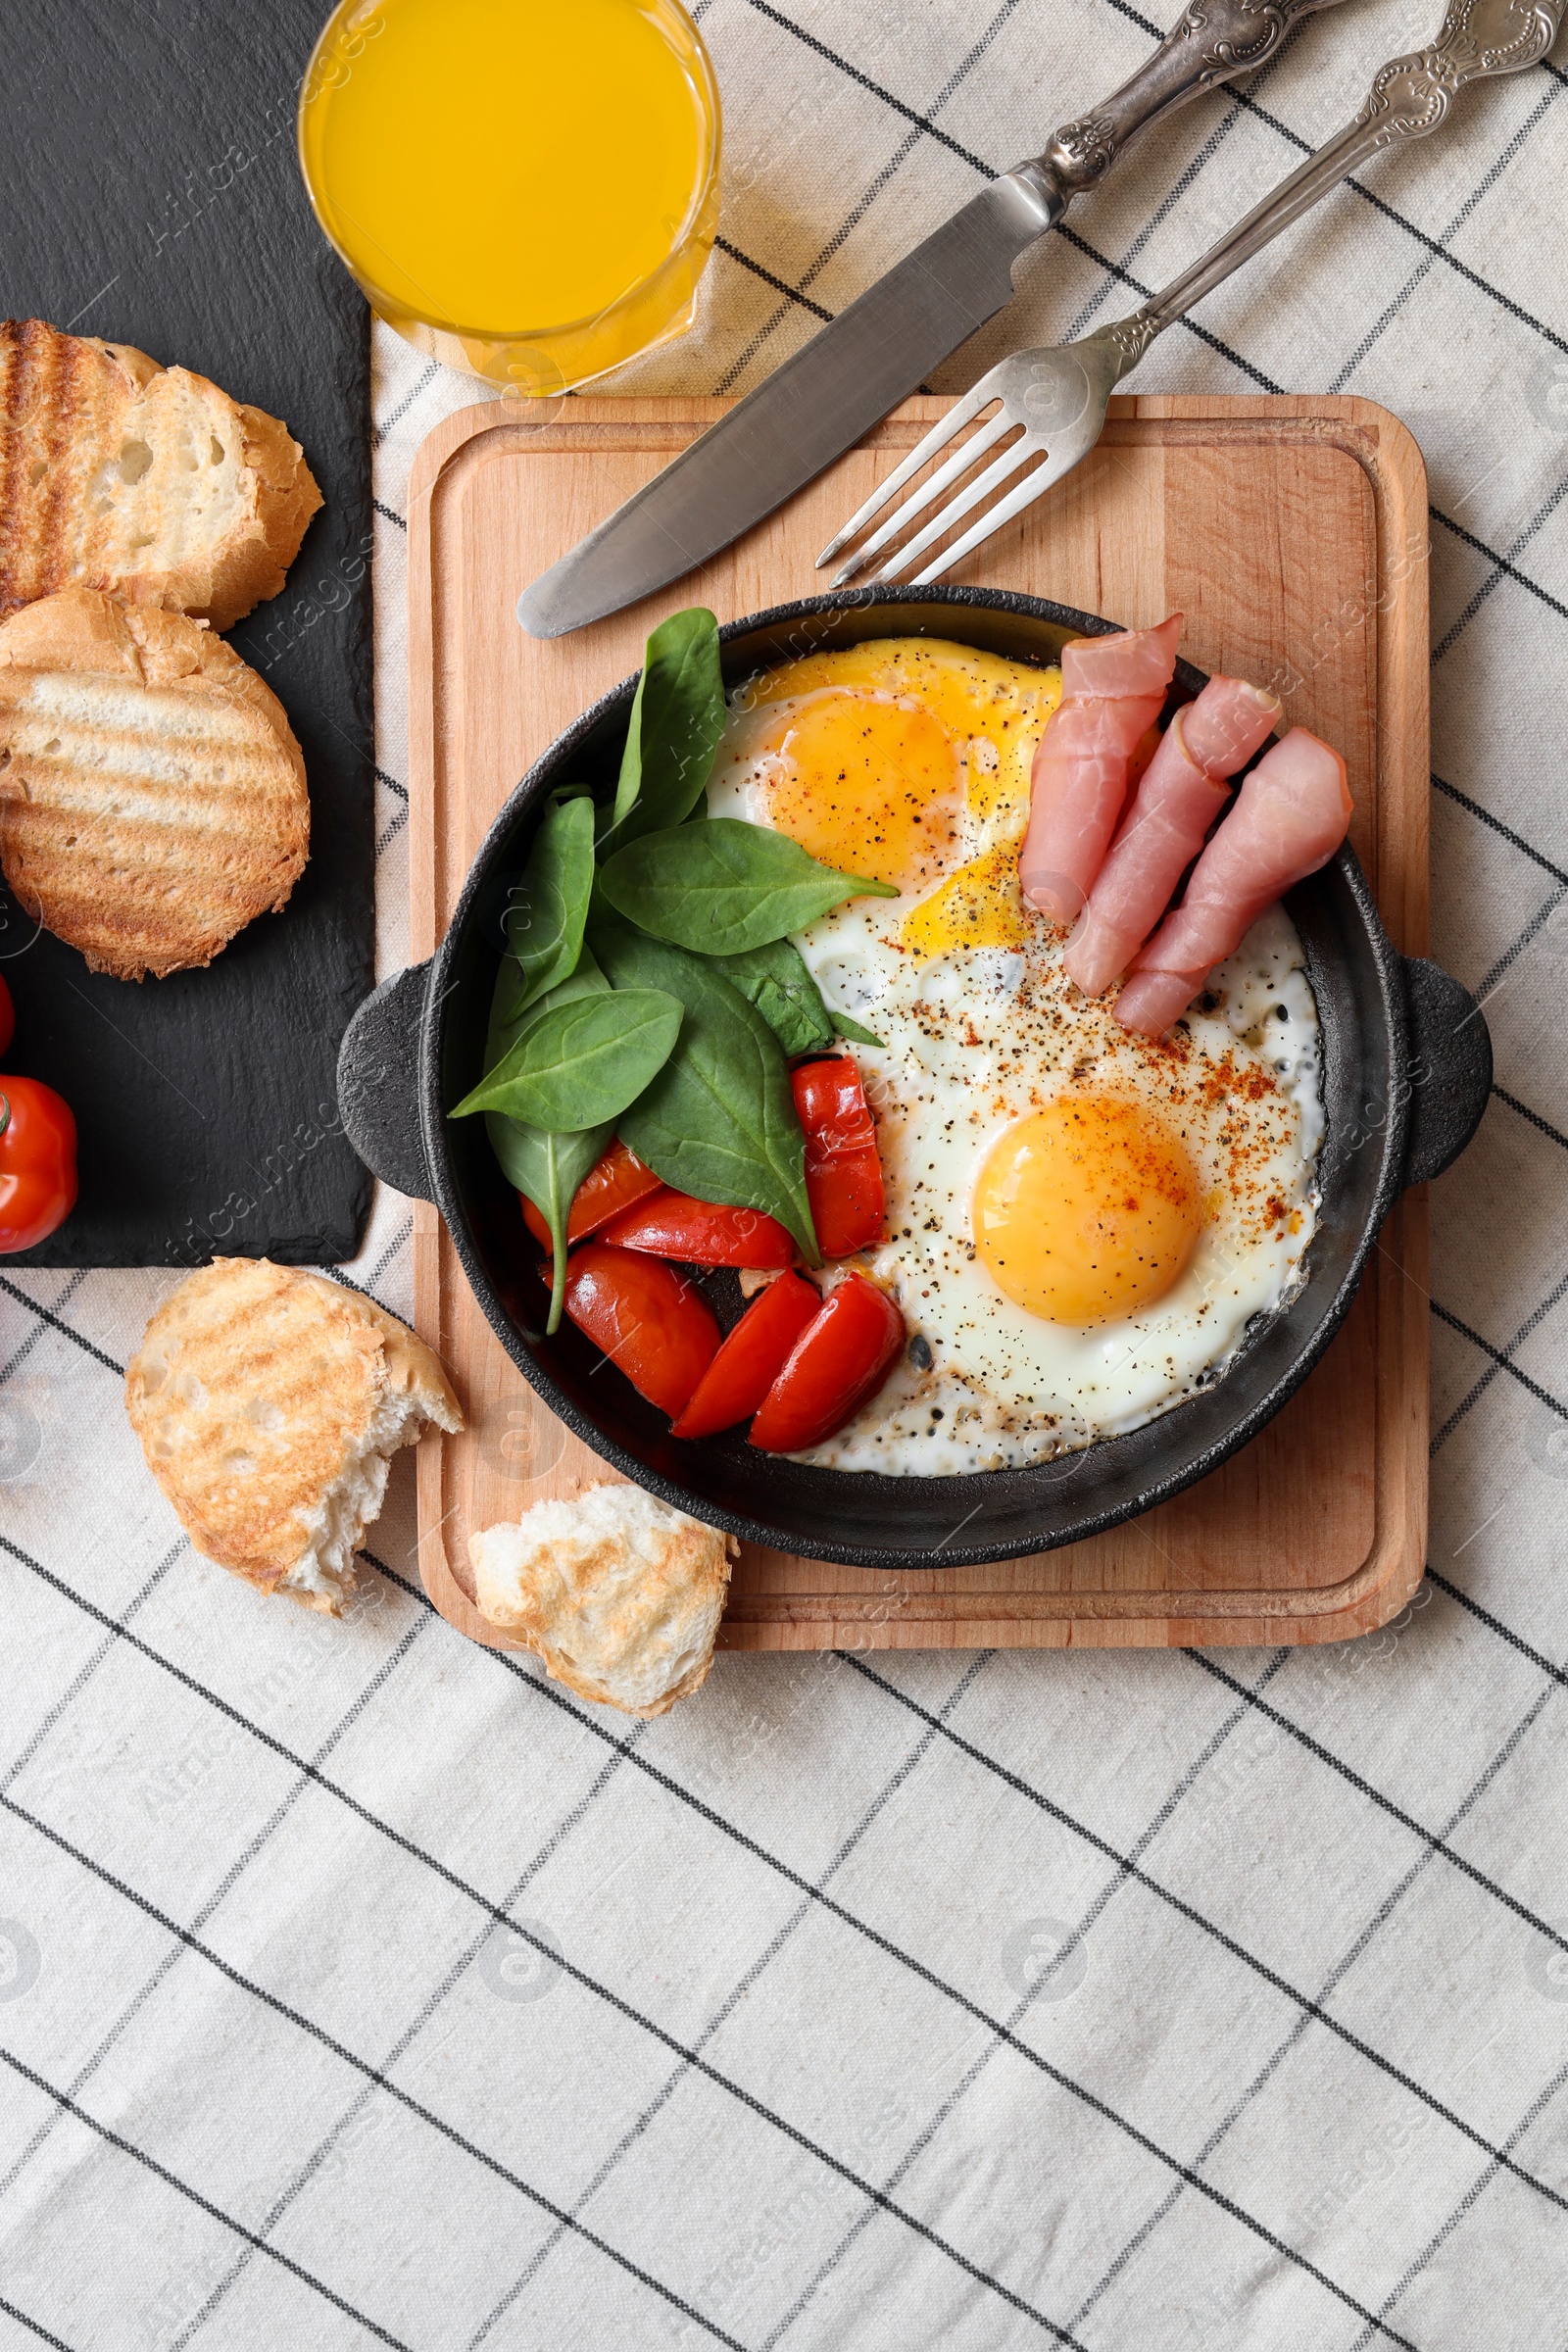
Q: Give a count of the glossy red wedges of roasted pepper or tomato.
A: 6